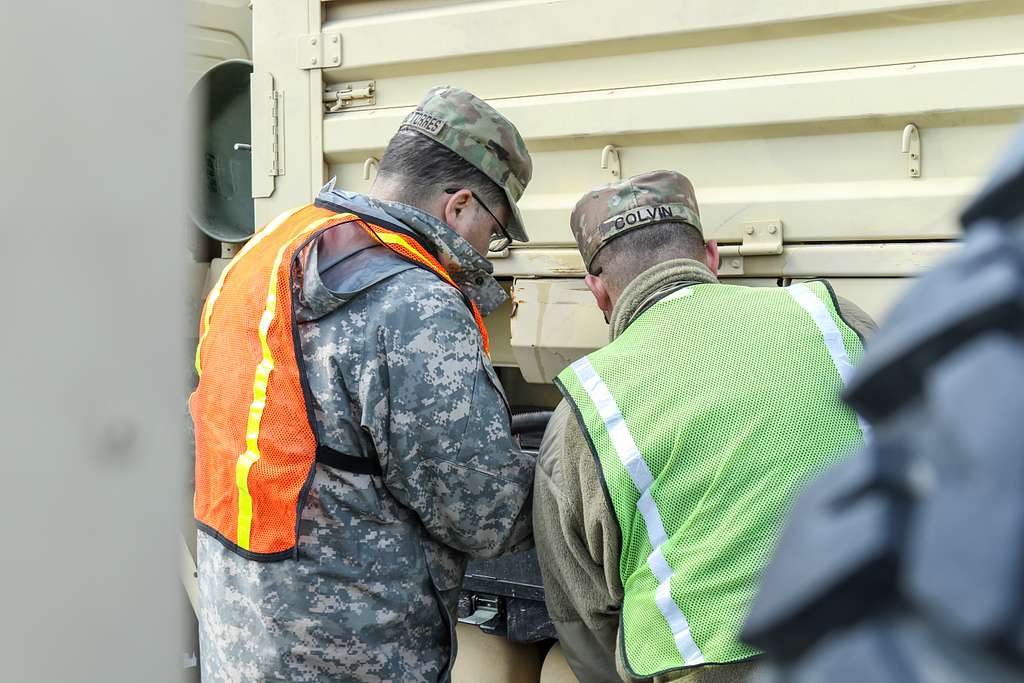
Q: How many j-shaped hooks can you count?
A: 3